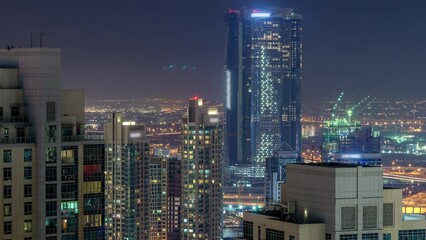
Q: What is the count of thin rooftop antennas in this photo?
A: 2